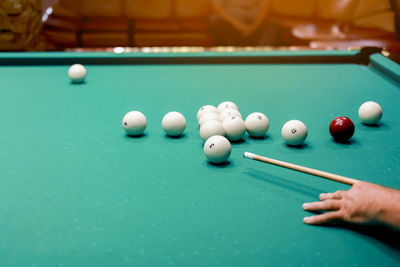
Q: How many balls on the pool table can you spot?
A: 14